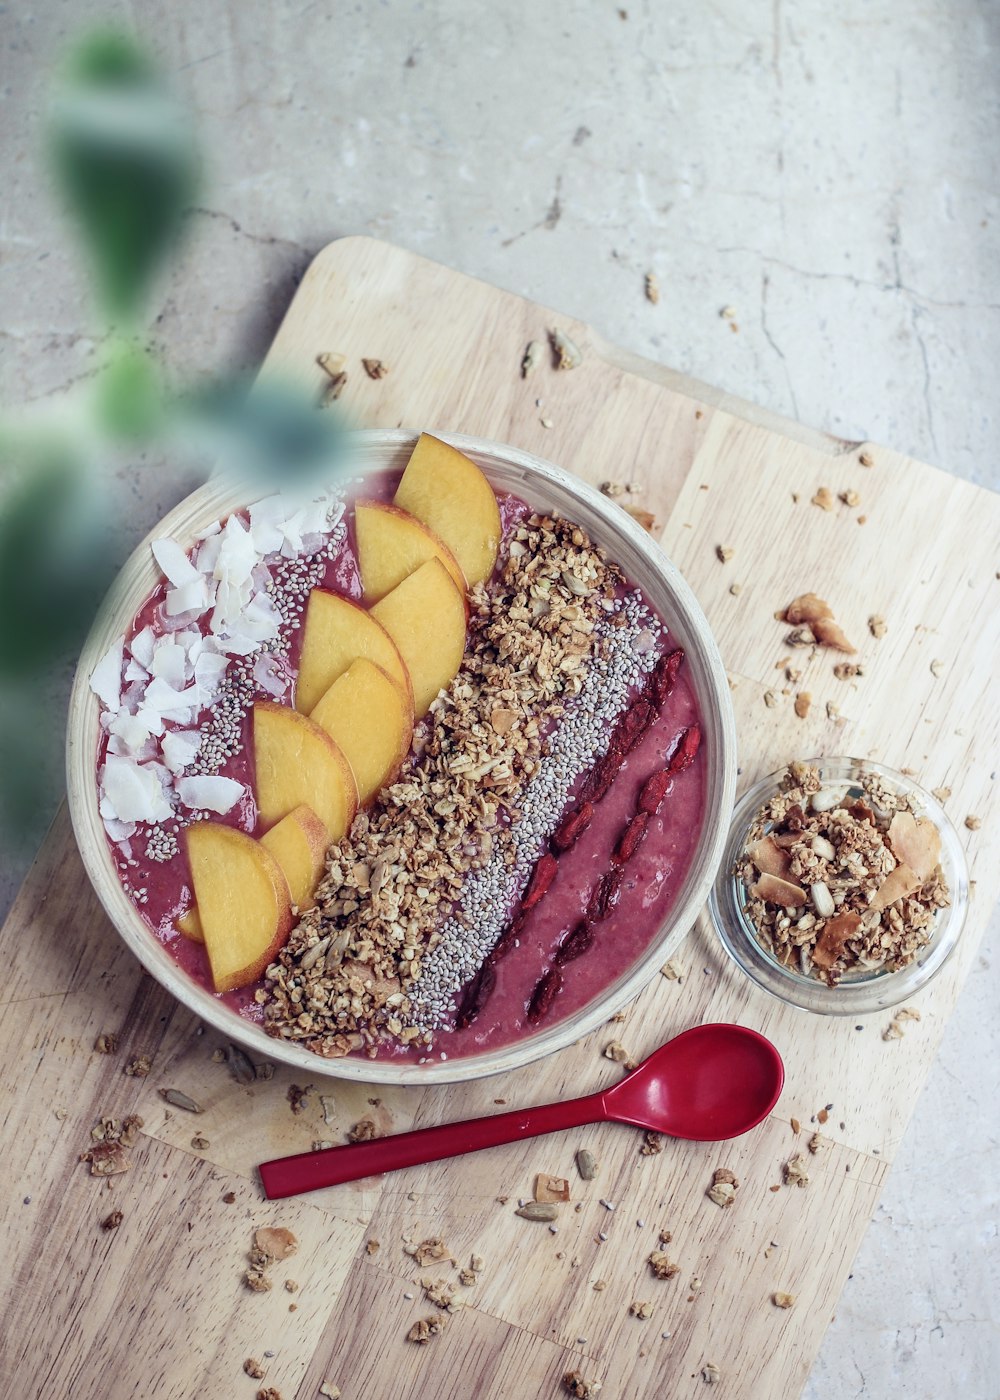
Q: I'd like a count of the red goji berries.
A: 13